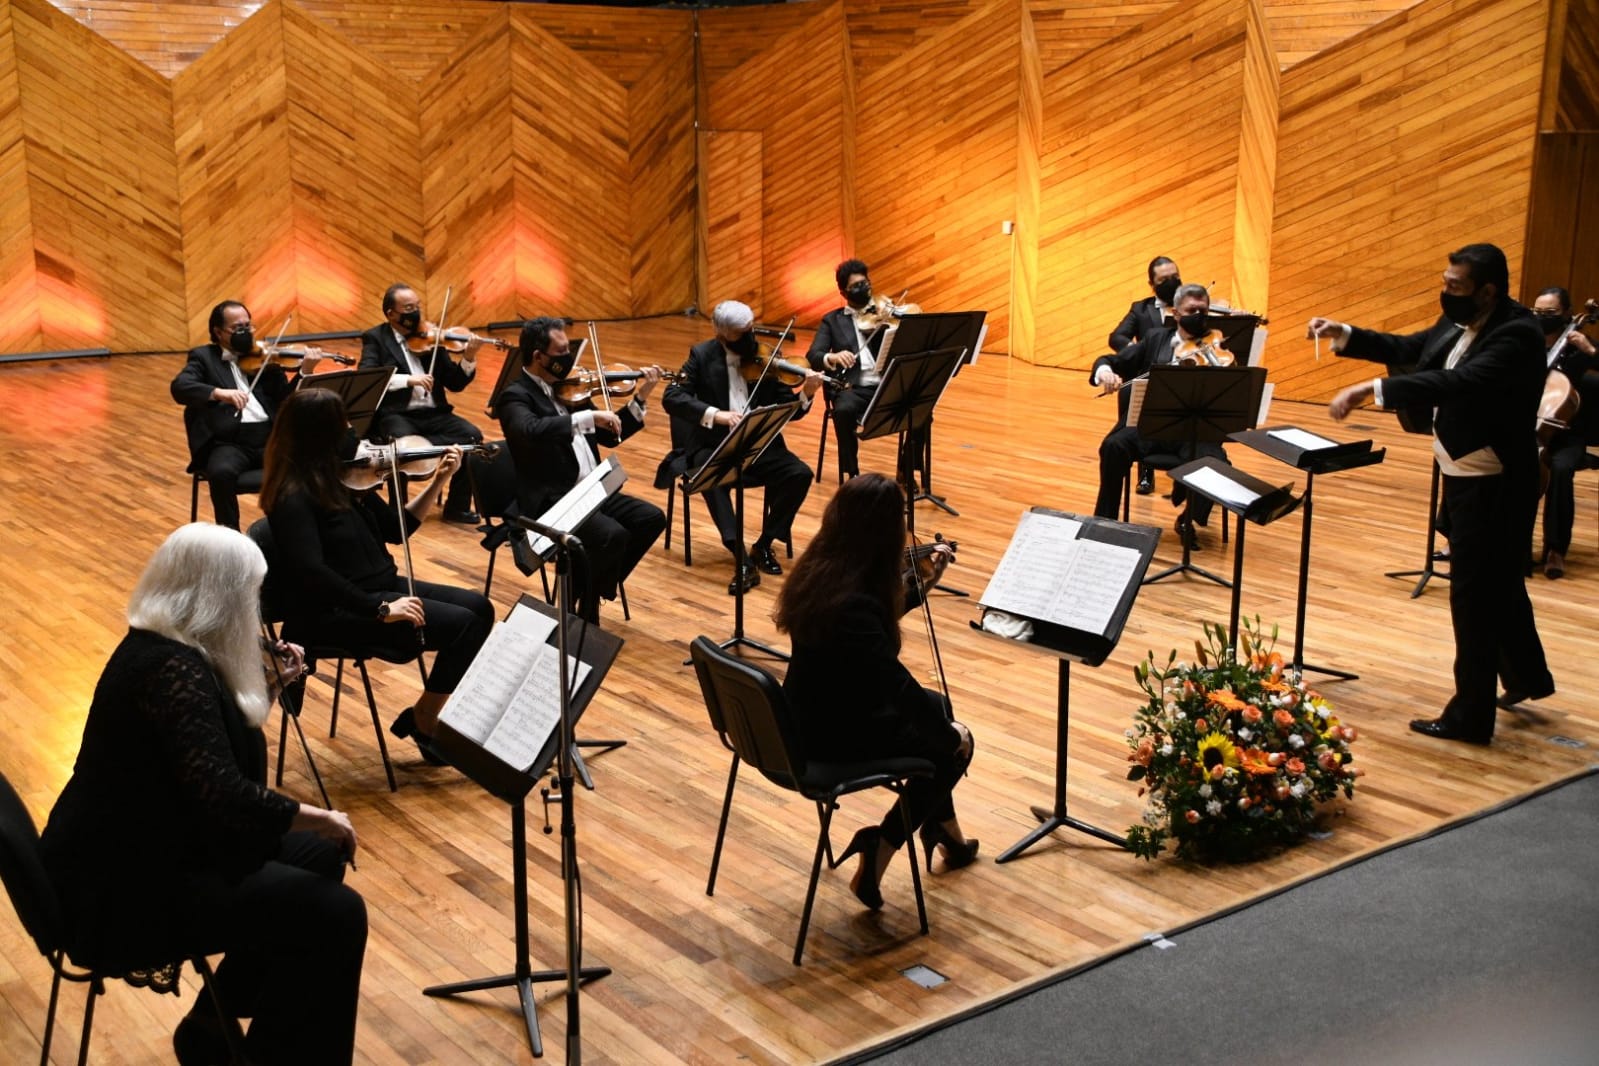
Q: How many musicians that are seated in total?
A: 11